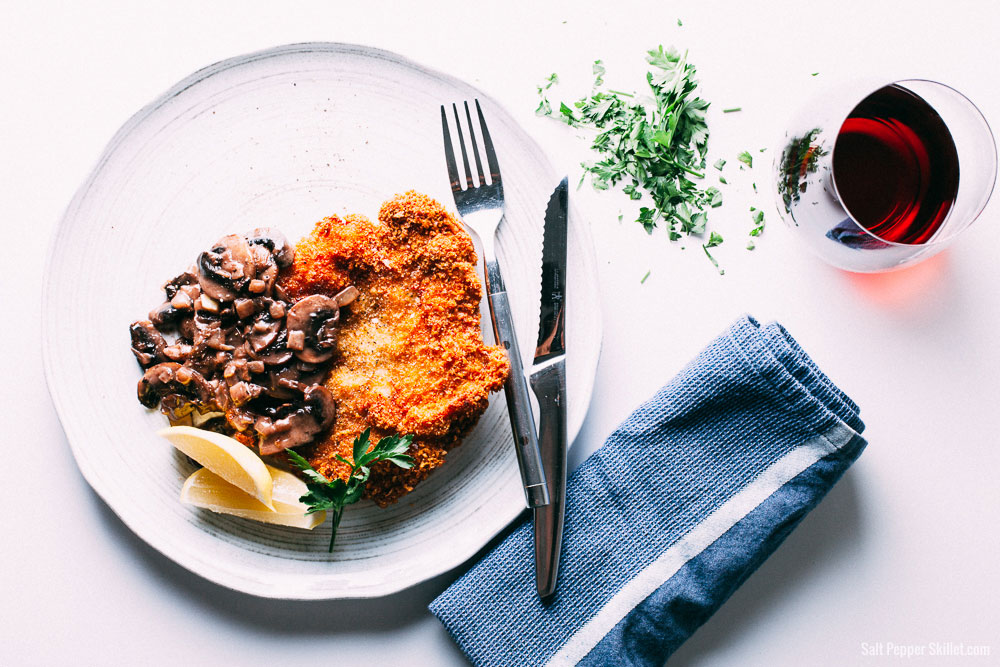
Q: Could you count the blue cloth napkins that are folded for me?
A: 1